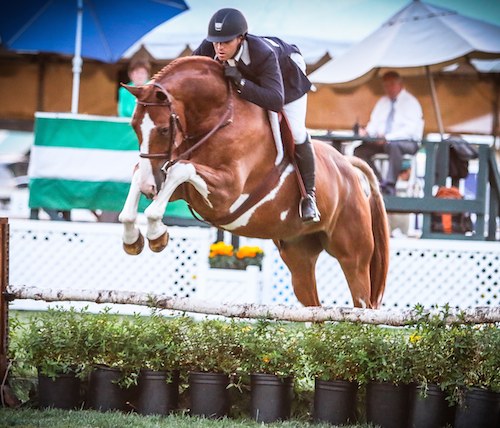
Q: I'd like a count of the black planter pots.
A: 9